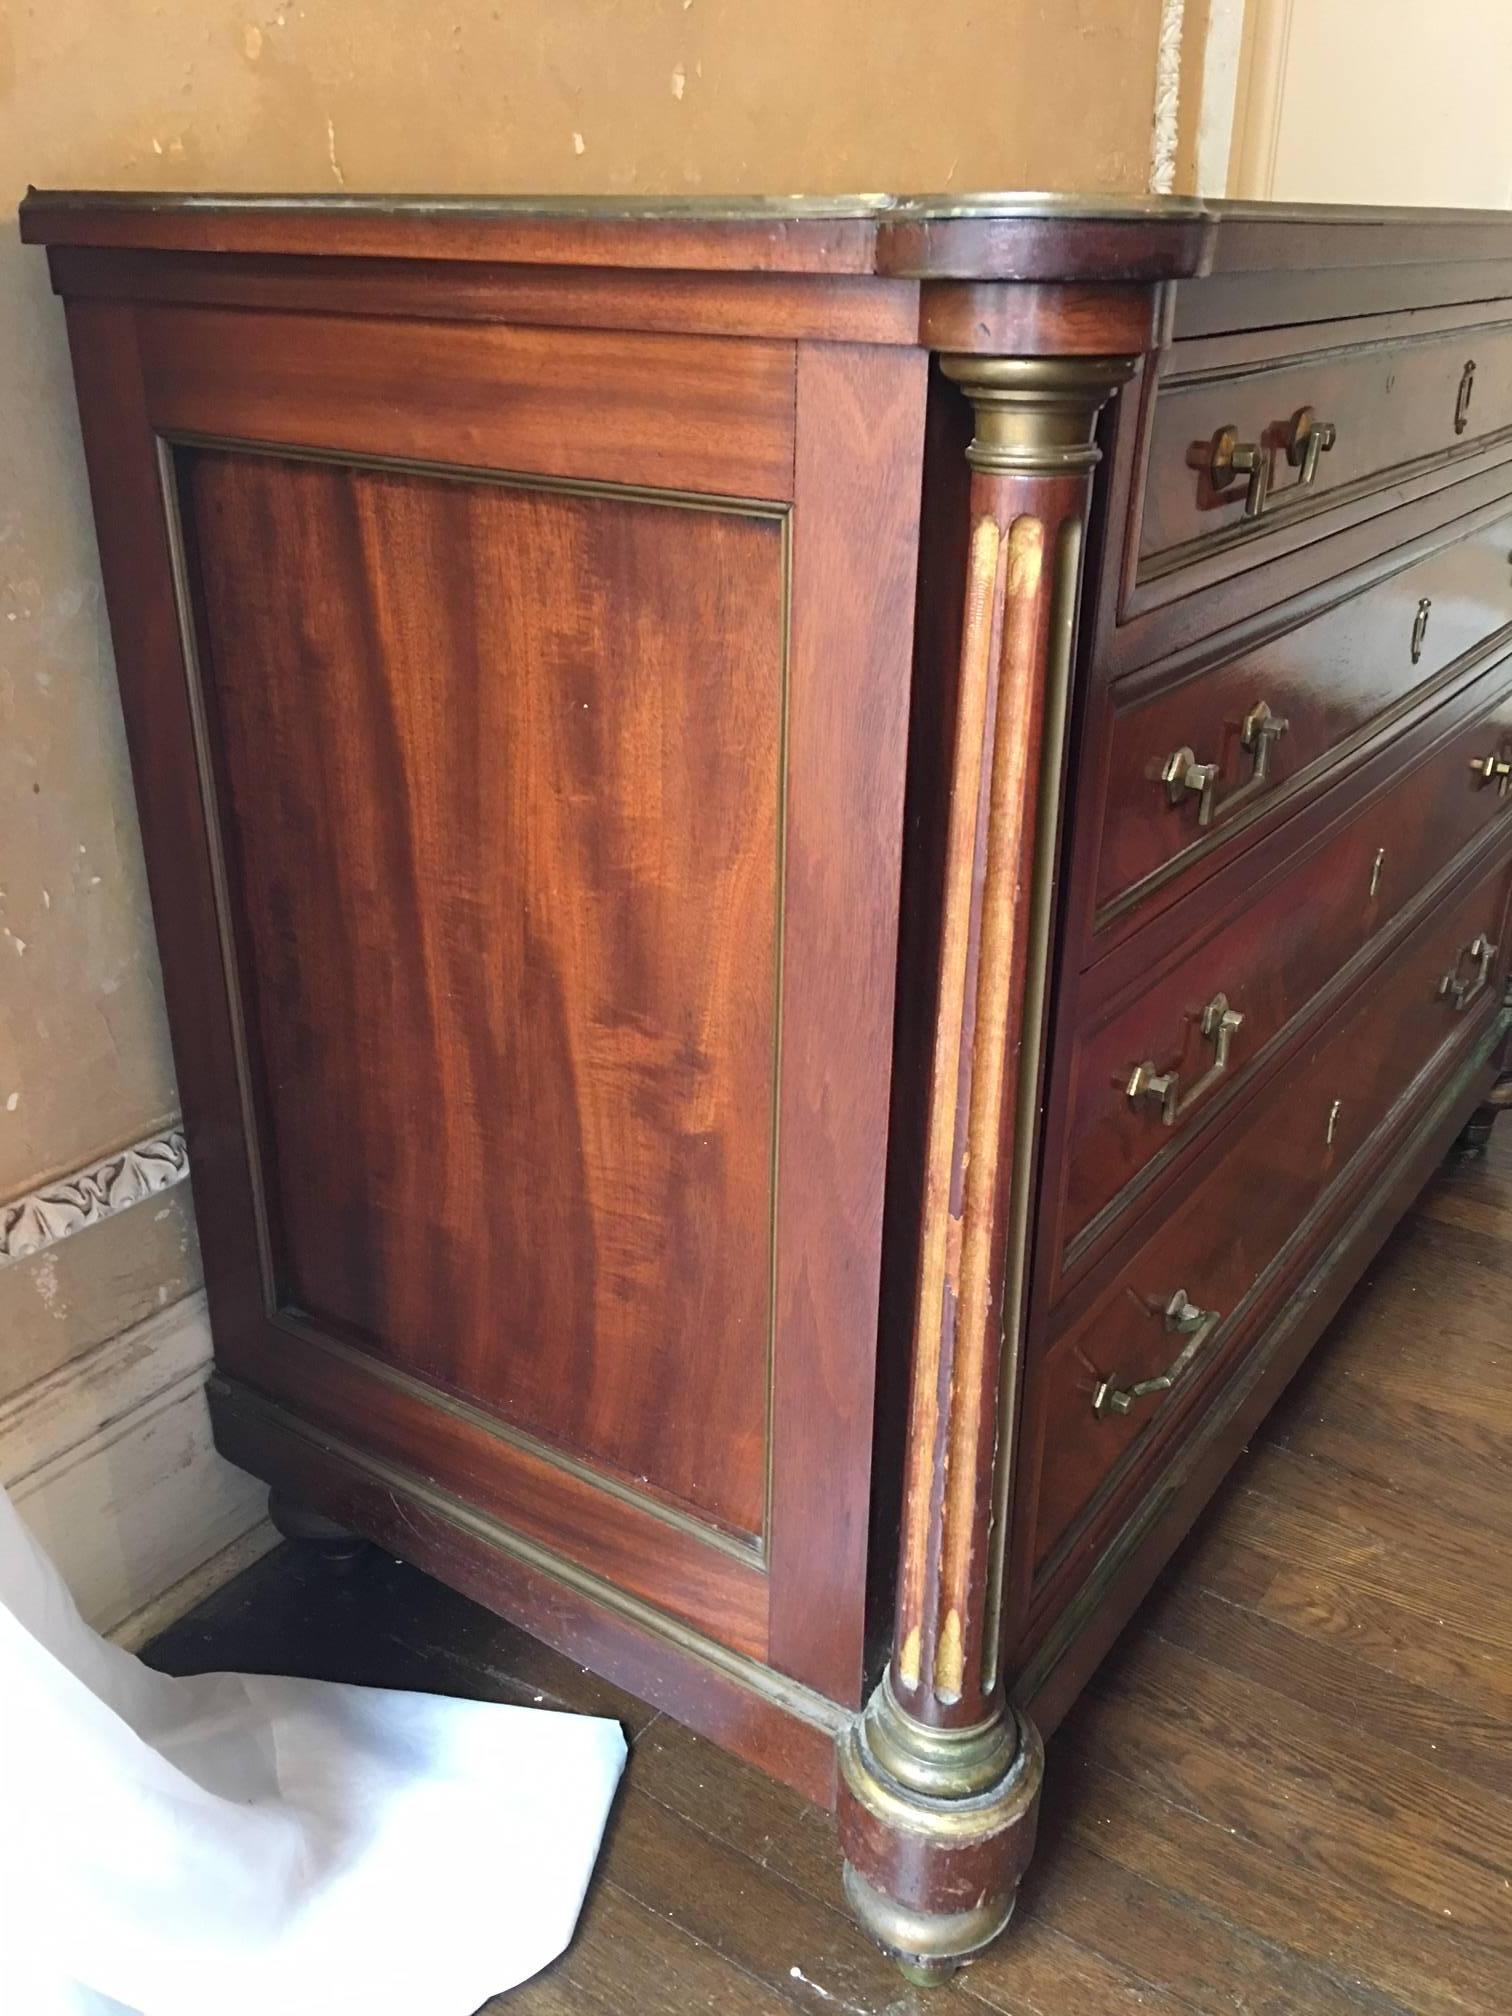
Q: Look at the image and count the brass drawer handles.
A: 6